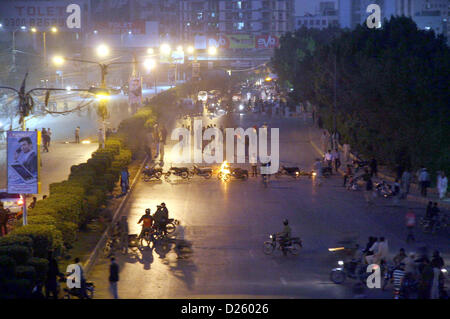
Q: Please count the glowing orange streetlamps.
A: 11